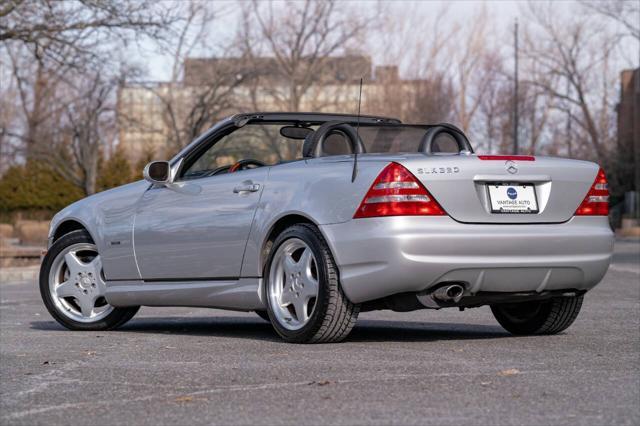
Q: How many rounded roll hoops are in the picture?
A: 2